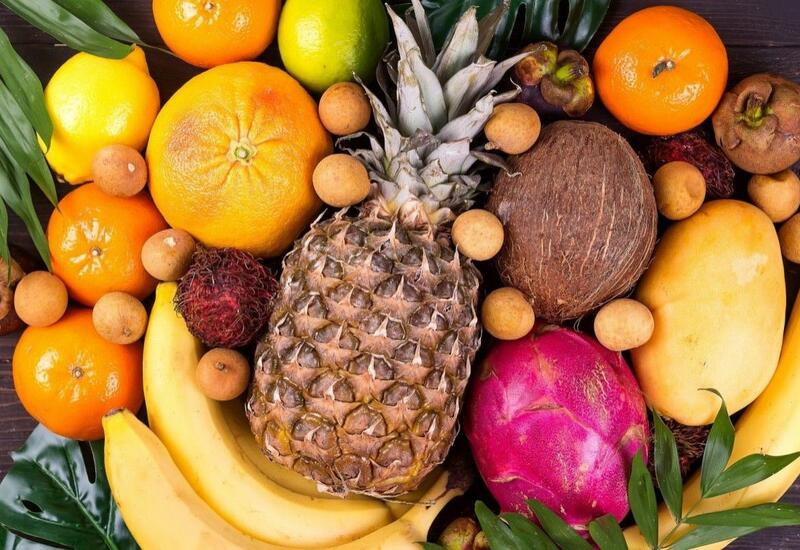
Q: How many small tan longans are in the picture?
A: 14